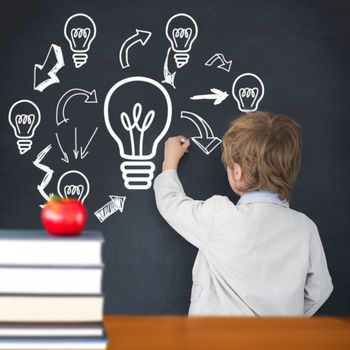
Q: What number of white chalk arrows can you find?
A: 12